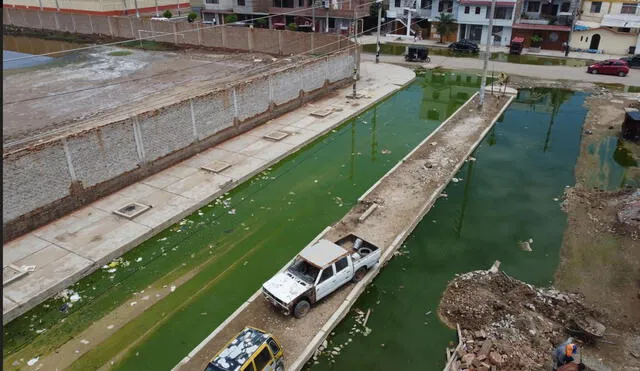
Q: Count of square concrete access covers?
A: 5